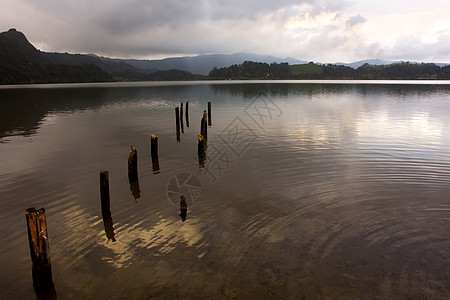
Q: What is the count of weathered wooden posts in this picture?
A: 11